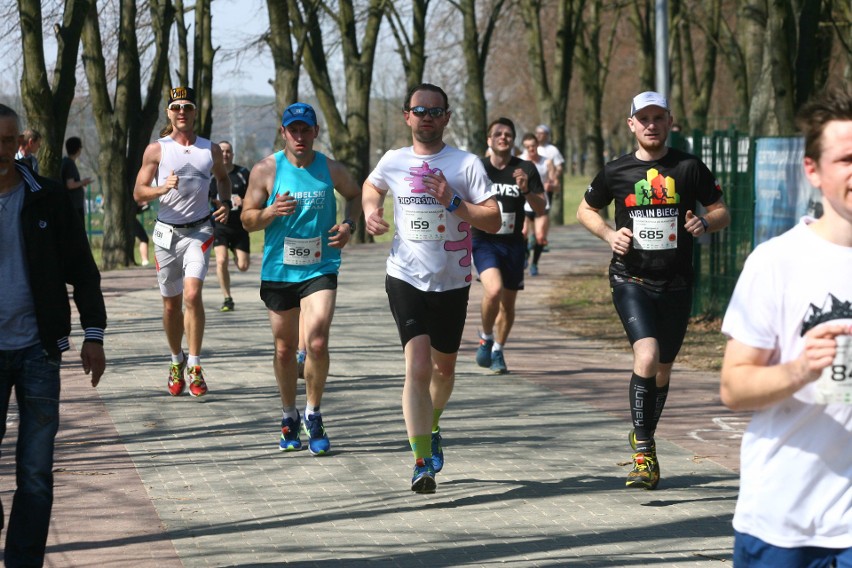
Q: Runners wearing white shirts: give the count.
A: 5